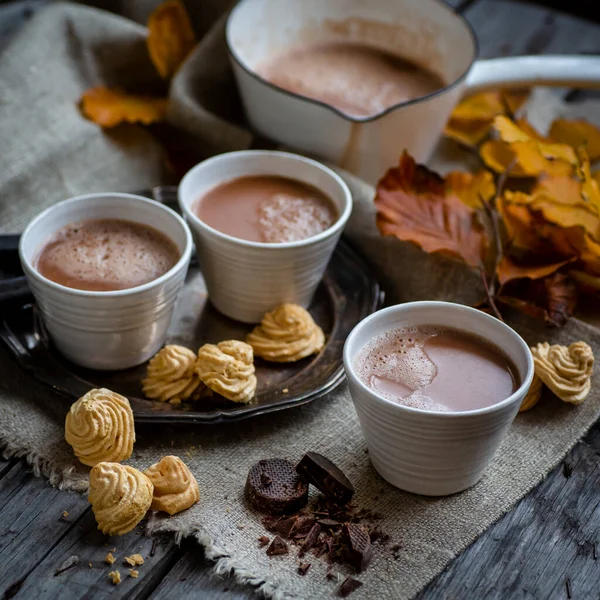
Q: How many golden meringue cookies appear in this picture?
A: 8